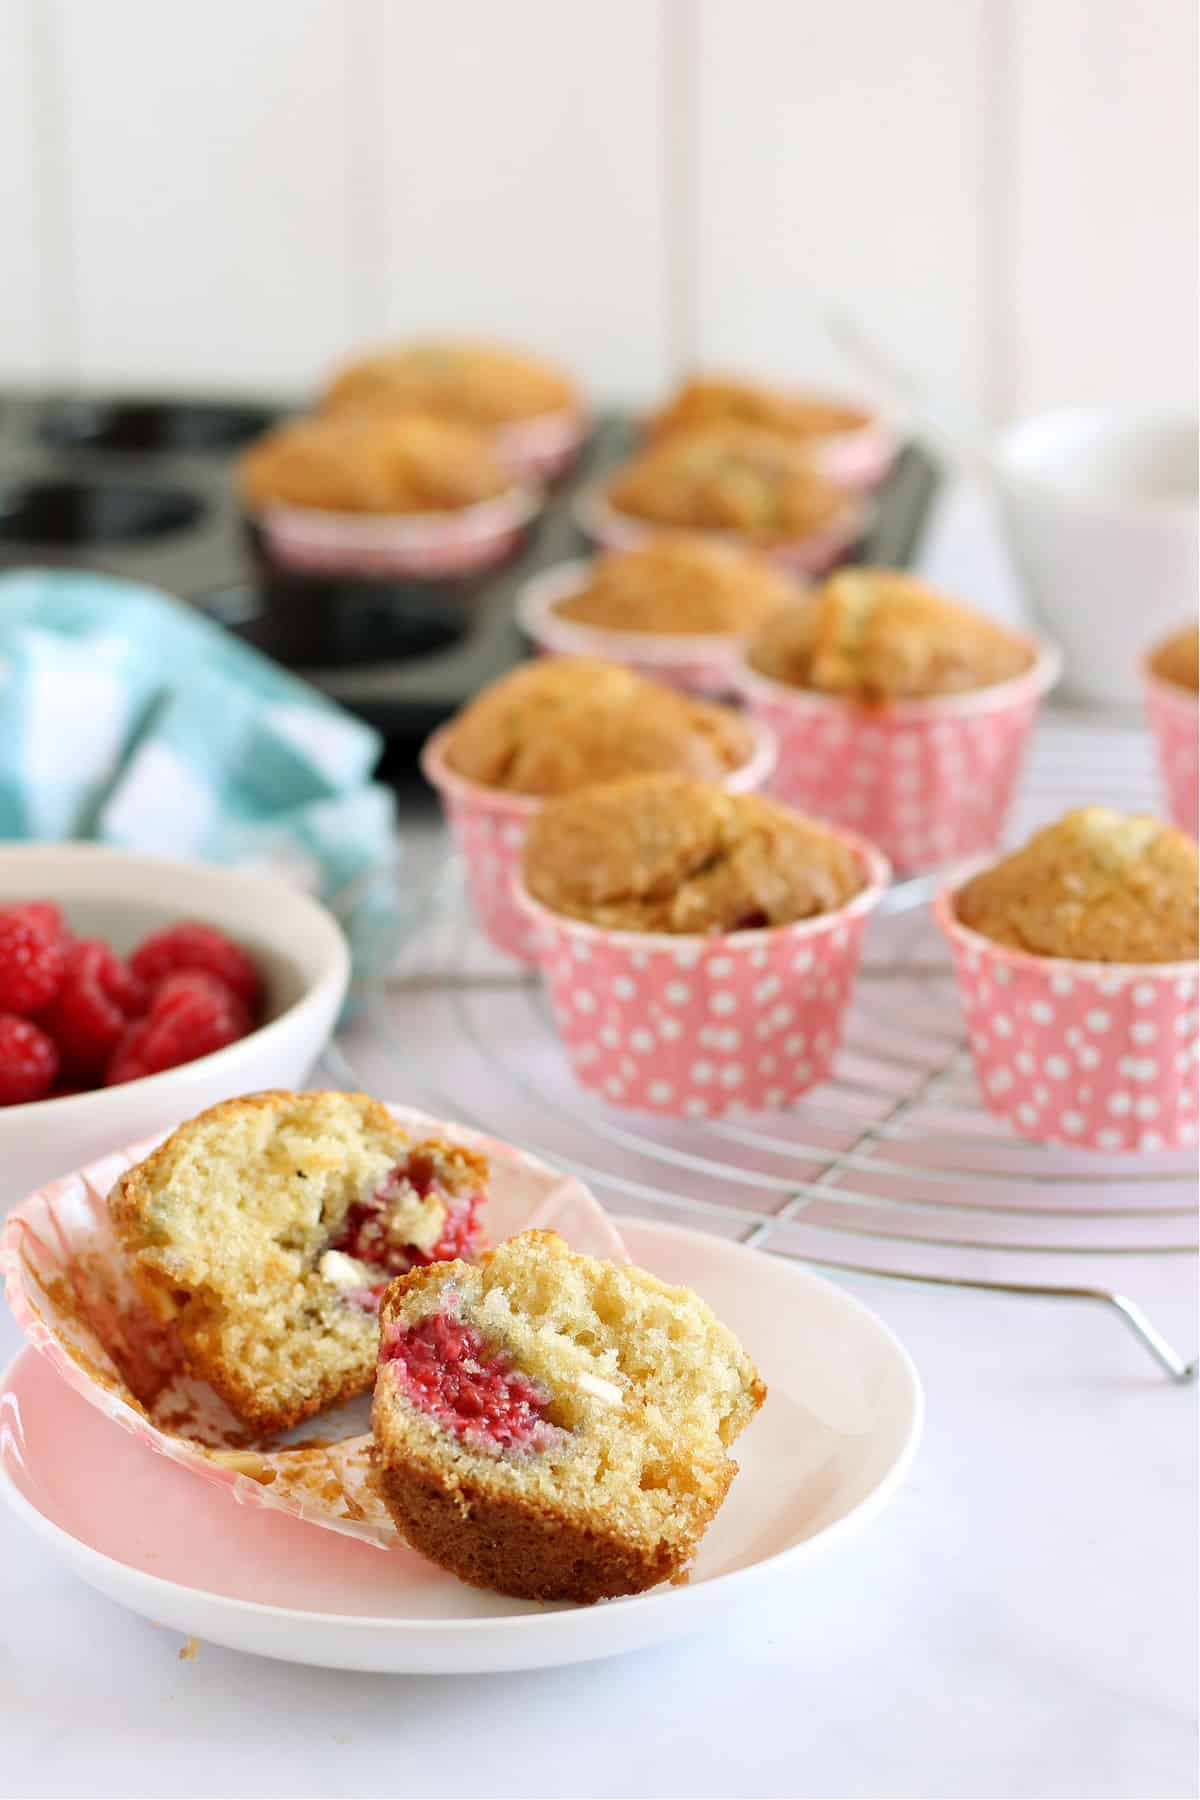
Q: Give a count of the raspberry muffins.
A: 11